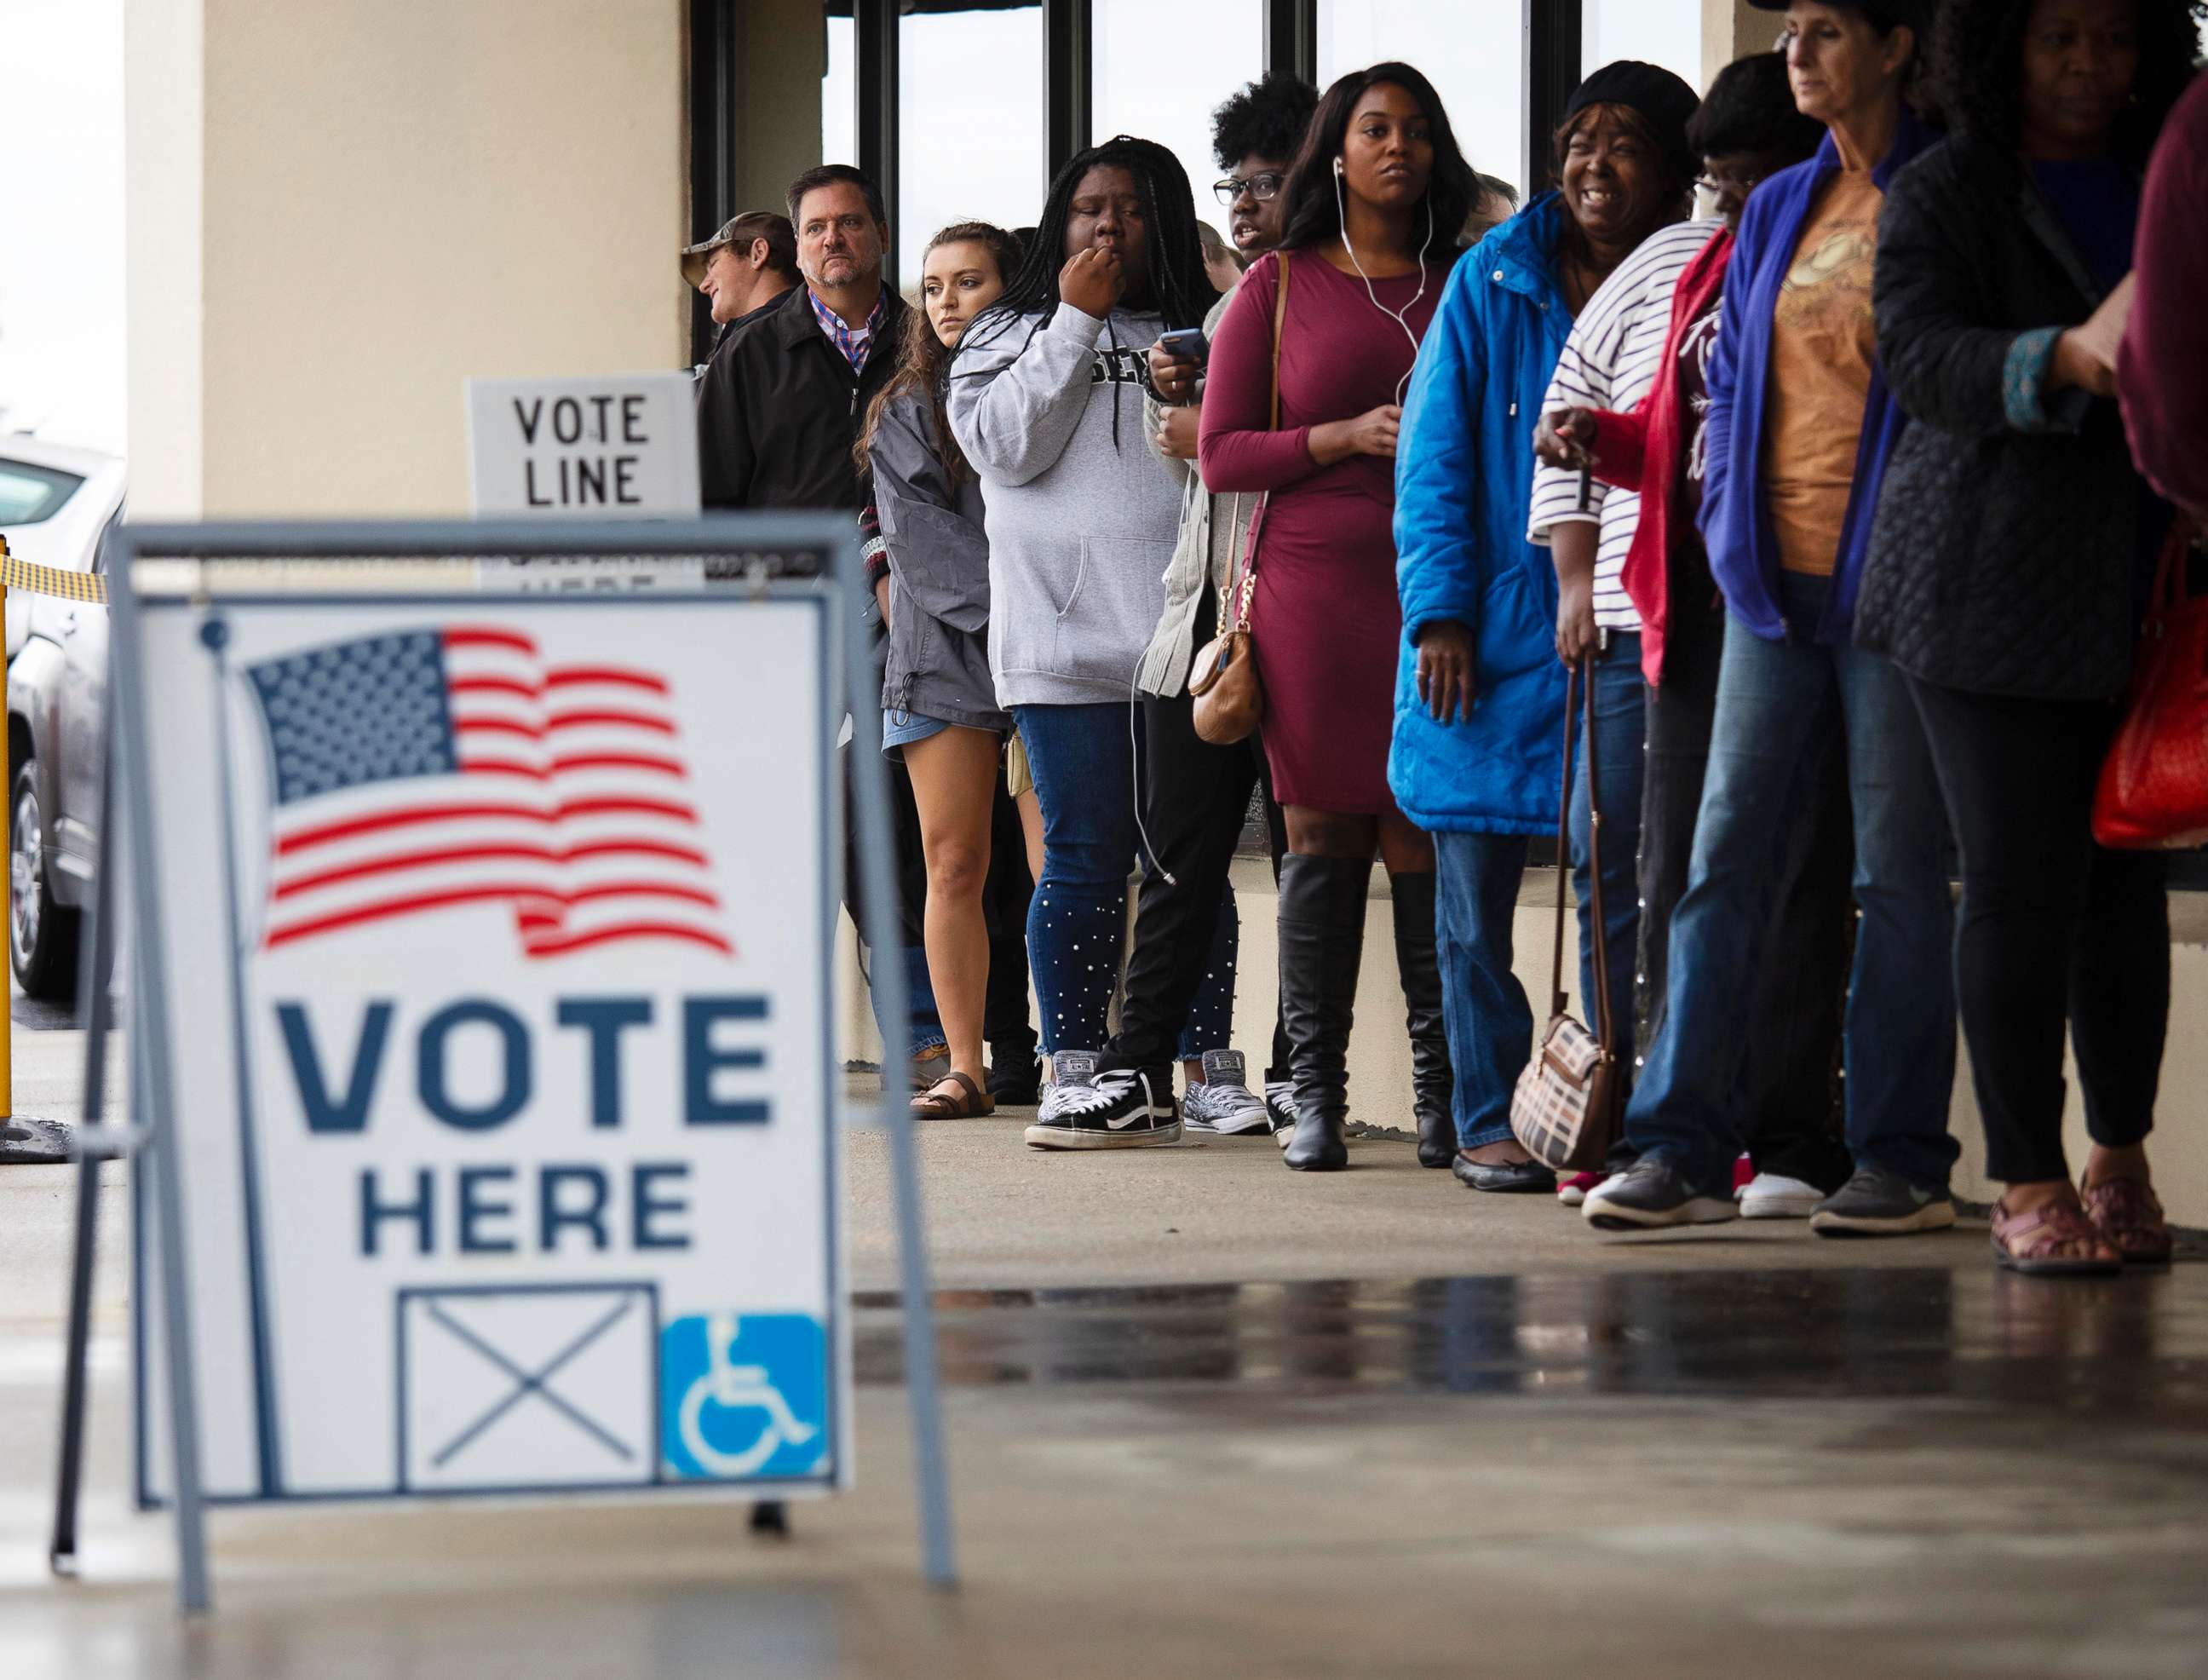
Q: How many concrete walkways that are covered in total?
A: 1